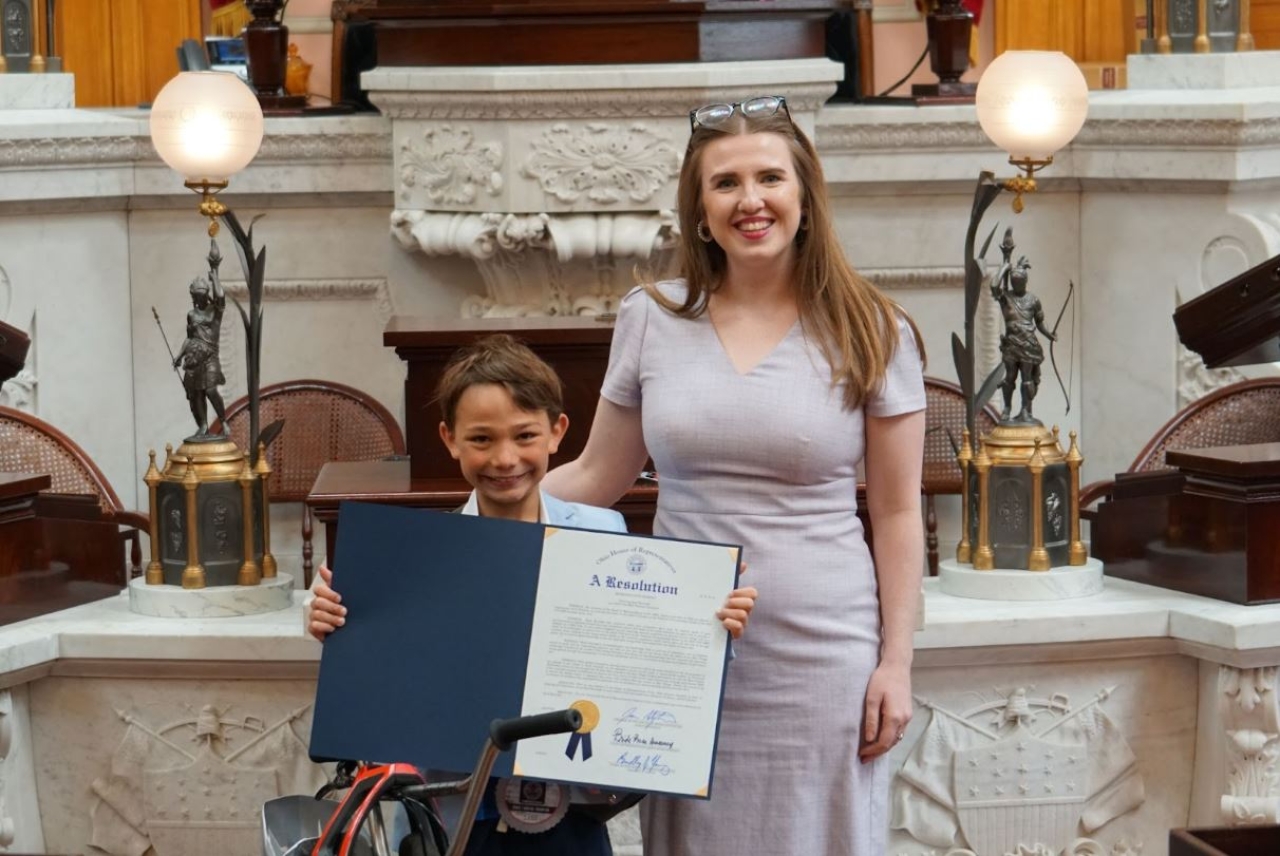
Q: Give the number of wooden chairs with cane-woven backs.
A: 4